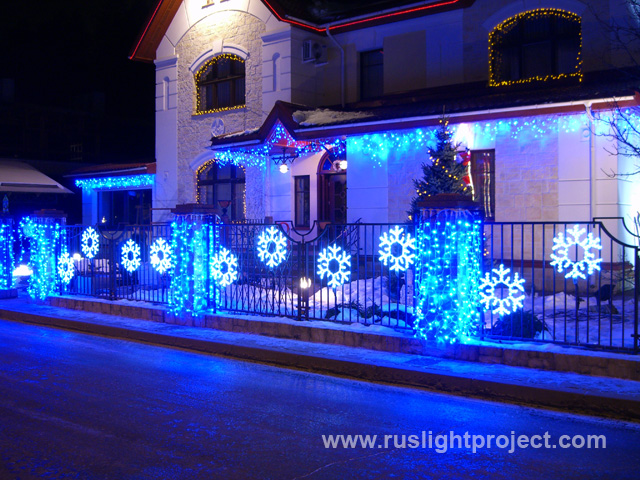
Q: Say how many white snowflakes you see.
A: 10